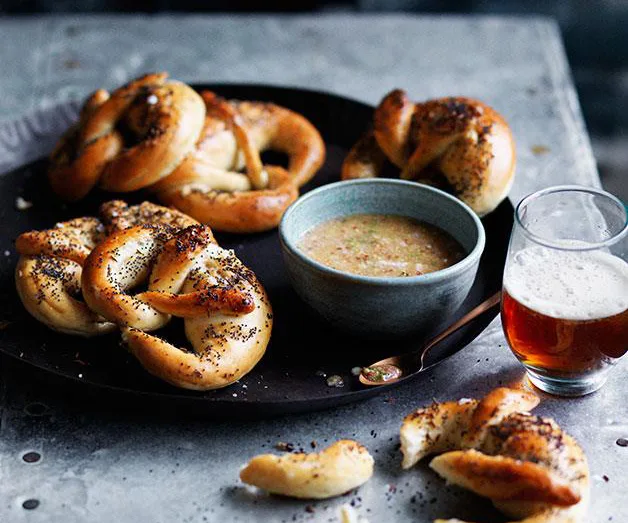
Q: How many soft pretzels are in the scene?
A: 6